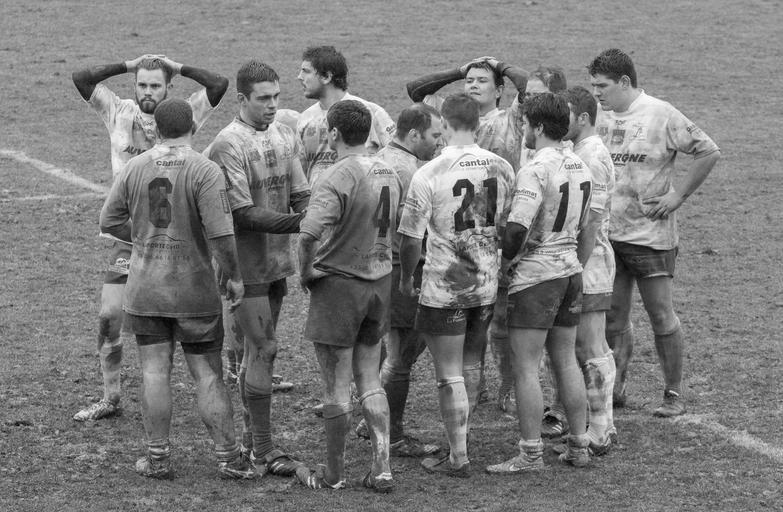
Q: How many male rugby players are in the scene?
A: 12